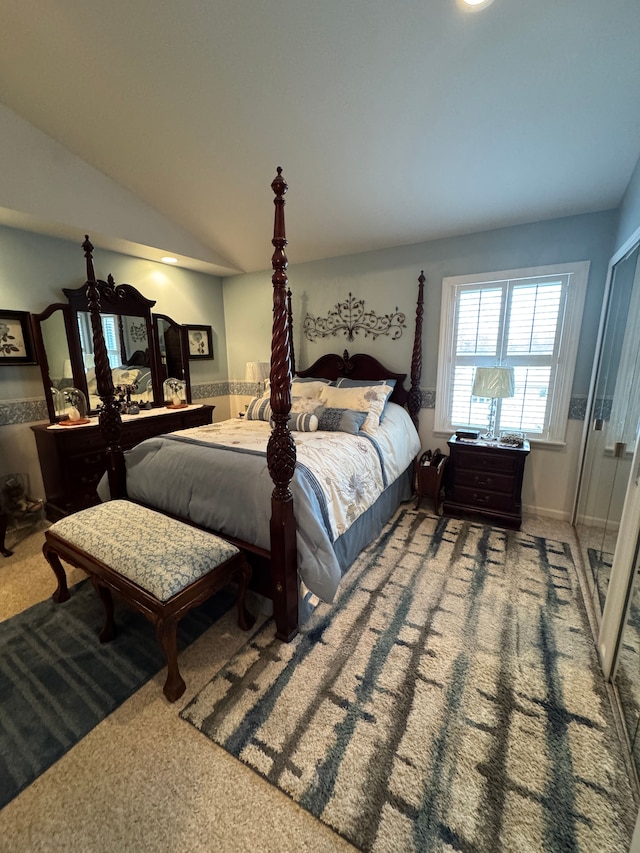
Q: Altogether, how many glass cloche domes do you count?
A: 2